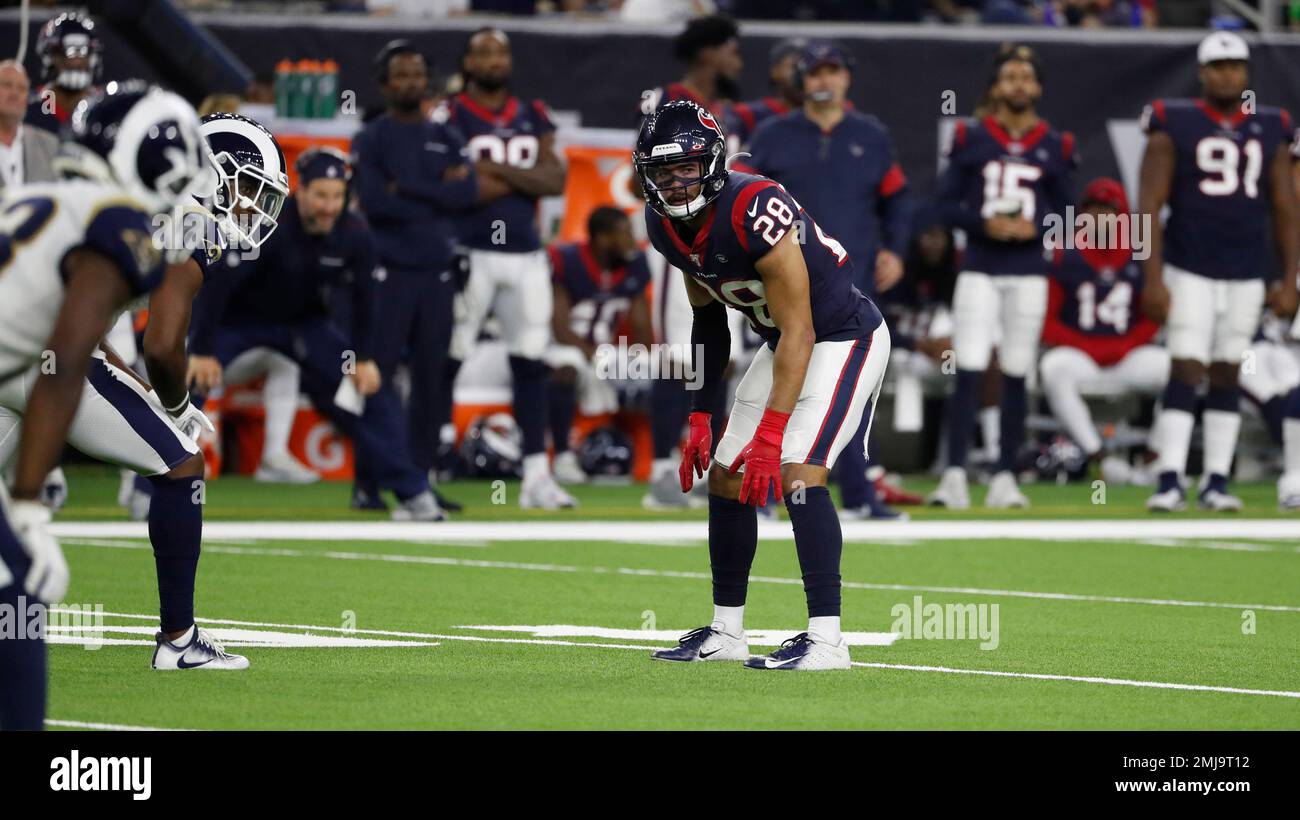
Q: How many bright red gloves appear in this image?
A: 2